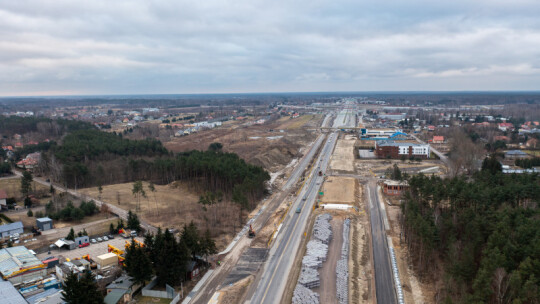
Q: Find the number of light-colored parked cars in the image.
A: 3